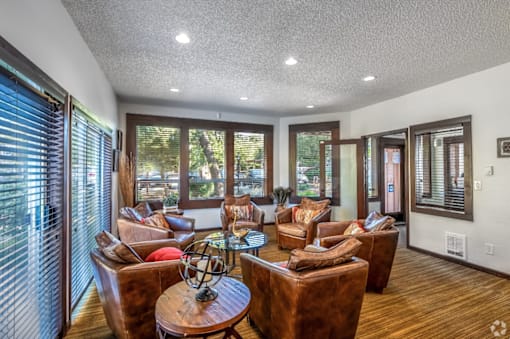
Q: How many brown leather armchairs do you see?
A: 6